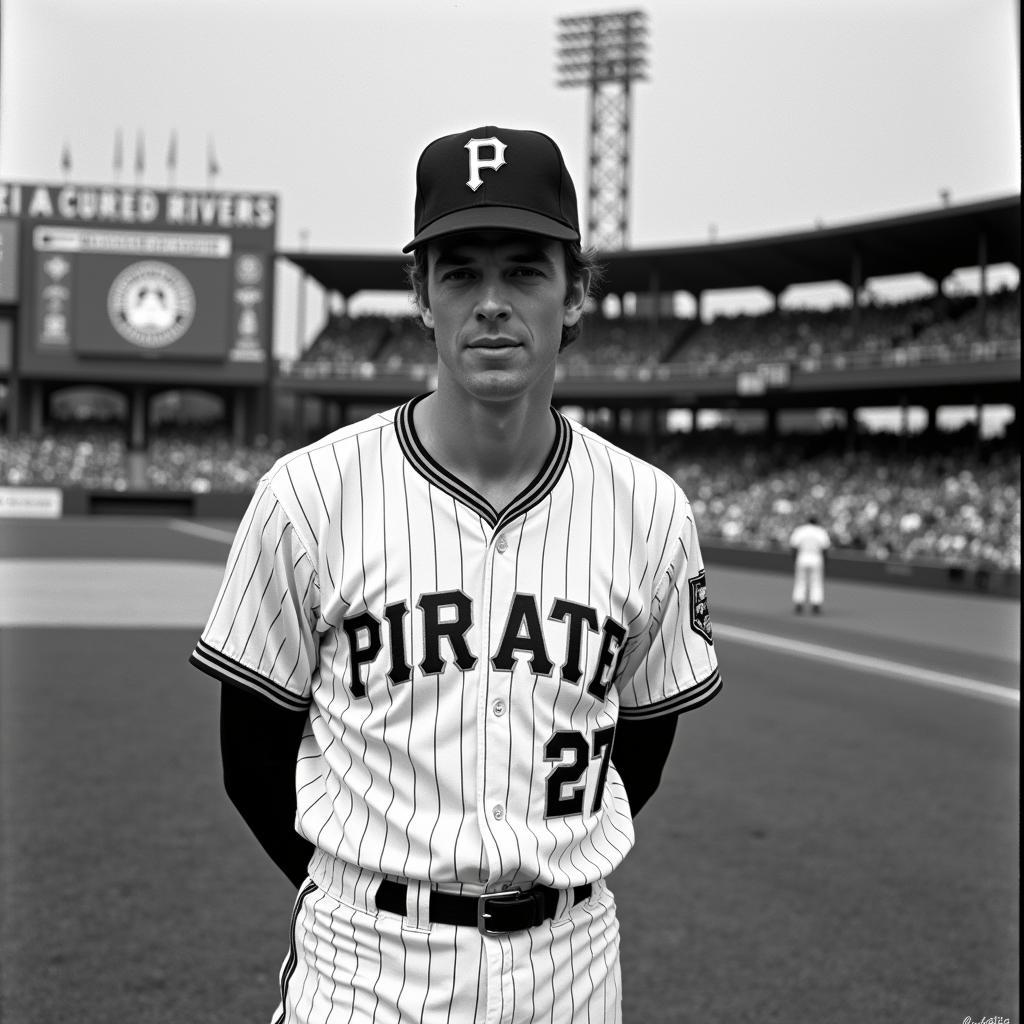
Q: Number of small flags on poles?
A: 5